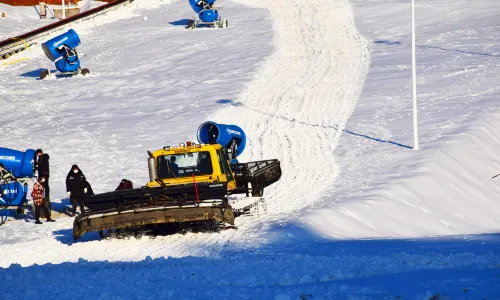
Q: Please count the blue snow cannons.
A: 4